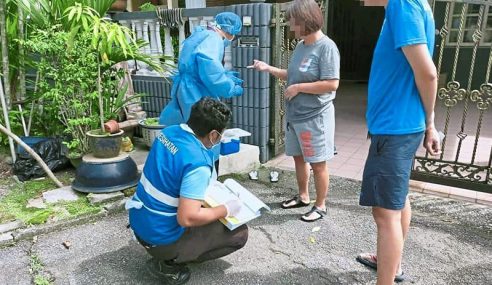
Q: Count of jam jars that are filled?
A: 0